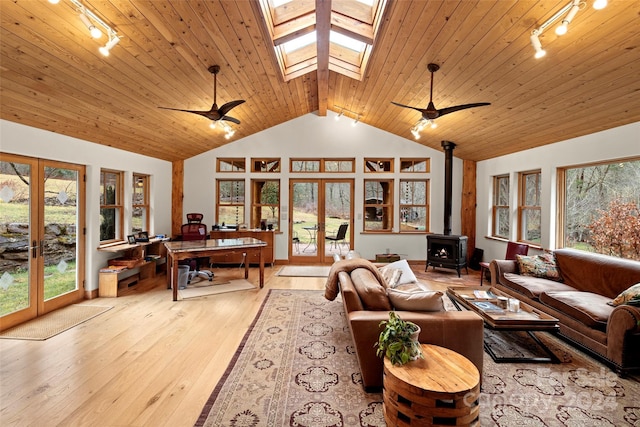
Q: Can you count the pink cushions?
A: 0